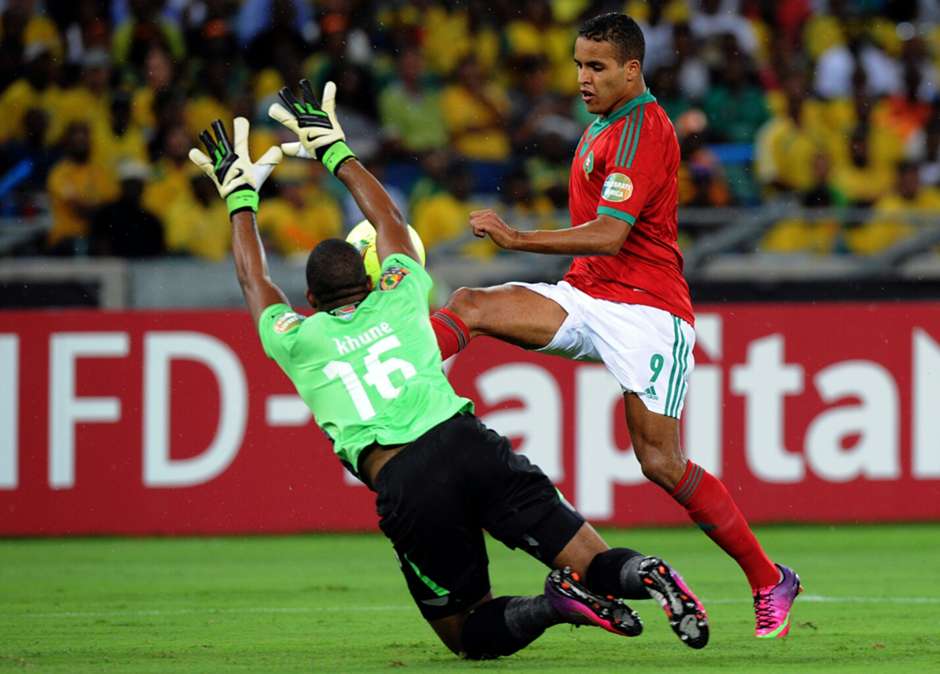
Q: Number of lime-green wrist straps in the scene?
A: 2